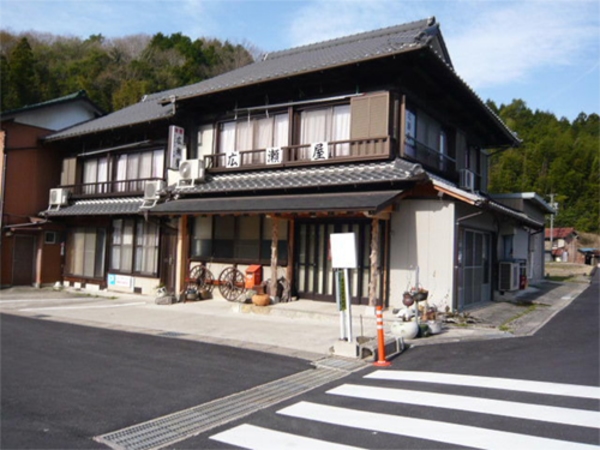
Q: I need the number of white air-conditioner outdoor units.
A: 5